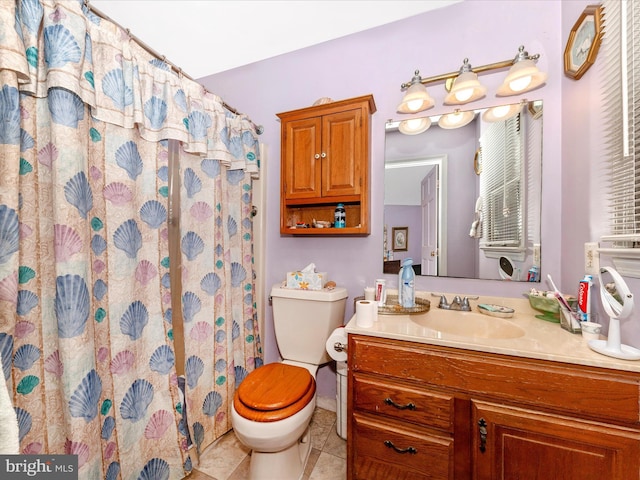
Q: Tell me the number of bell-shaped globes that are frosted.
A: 3